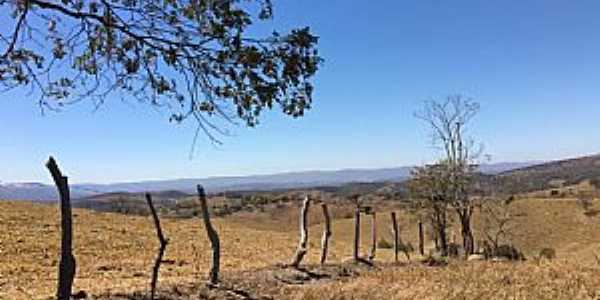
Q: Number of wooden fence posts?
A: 9